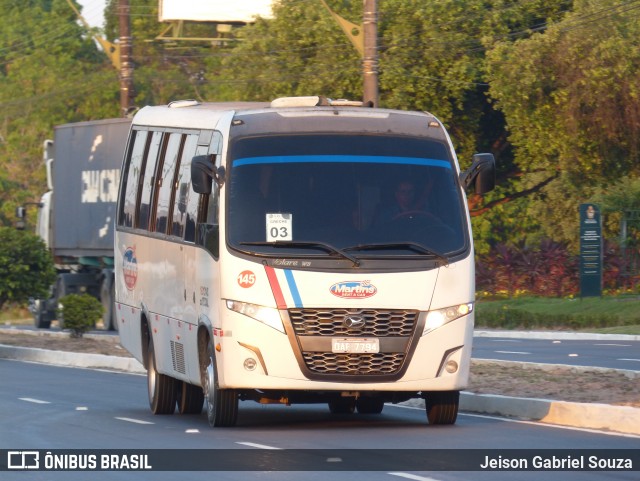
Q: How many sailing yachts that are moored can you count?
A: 0